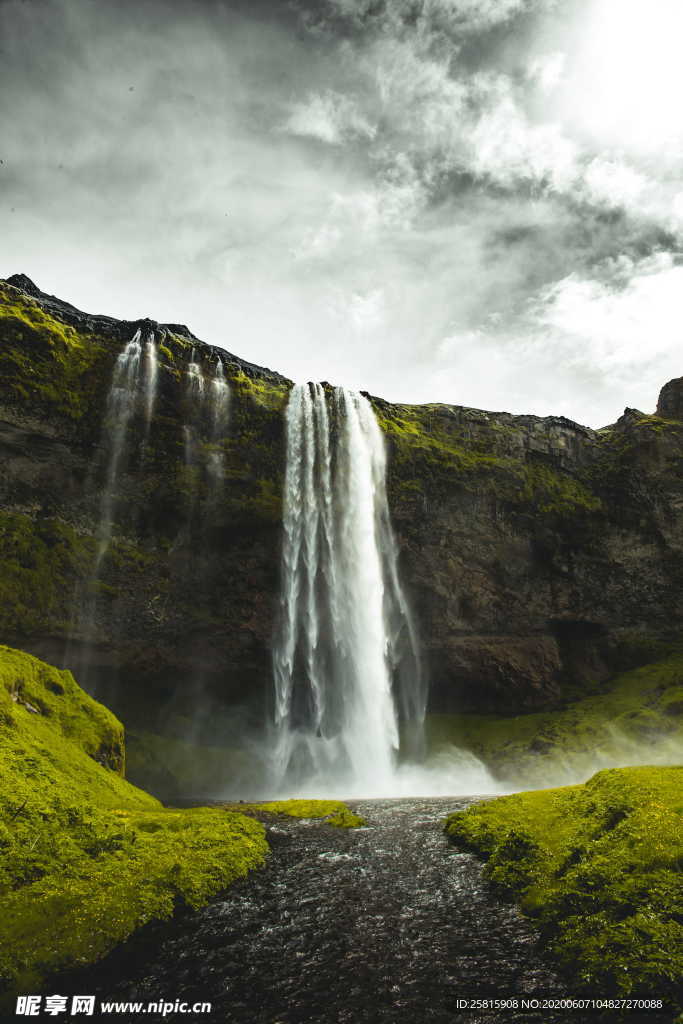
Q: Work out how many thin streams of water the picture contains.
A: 4